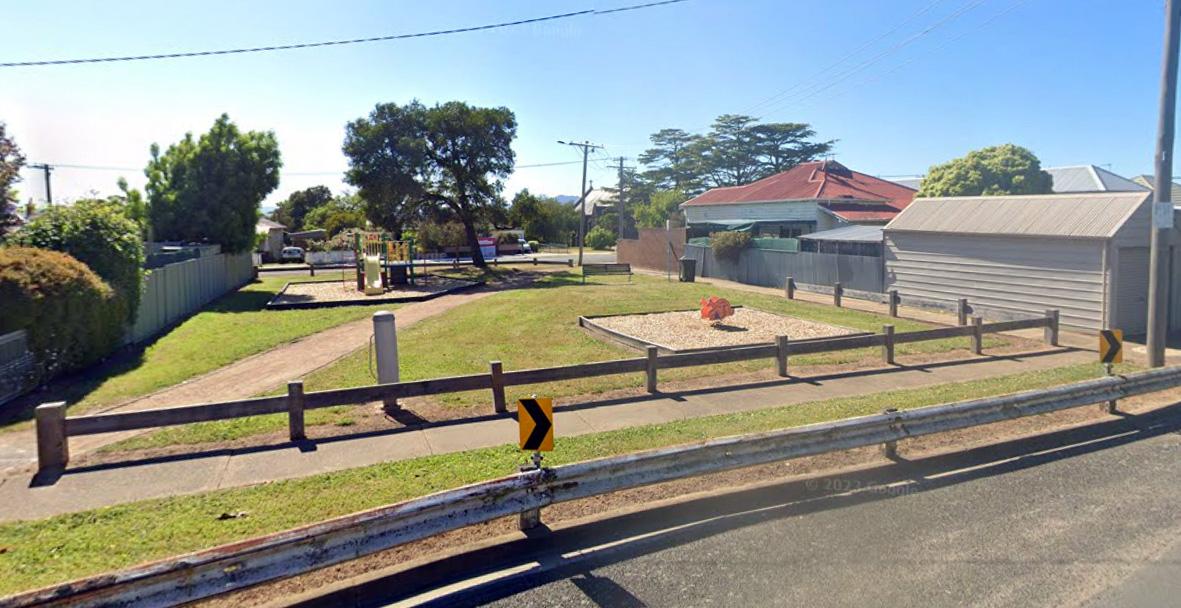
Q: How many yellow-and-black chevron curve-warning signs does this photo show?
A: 2